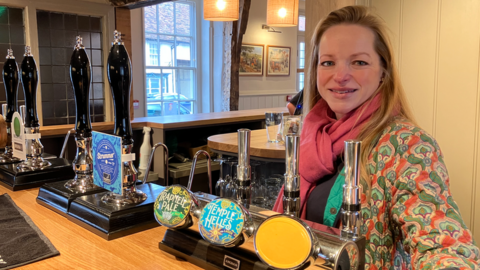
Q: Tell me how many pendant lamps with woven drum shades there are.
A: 2